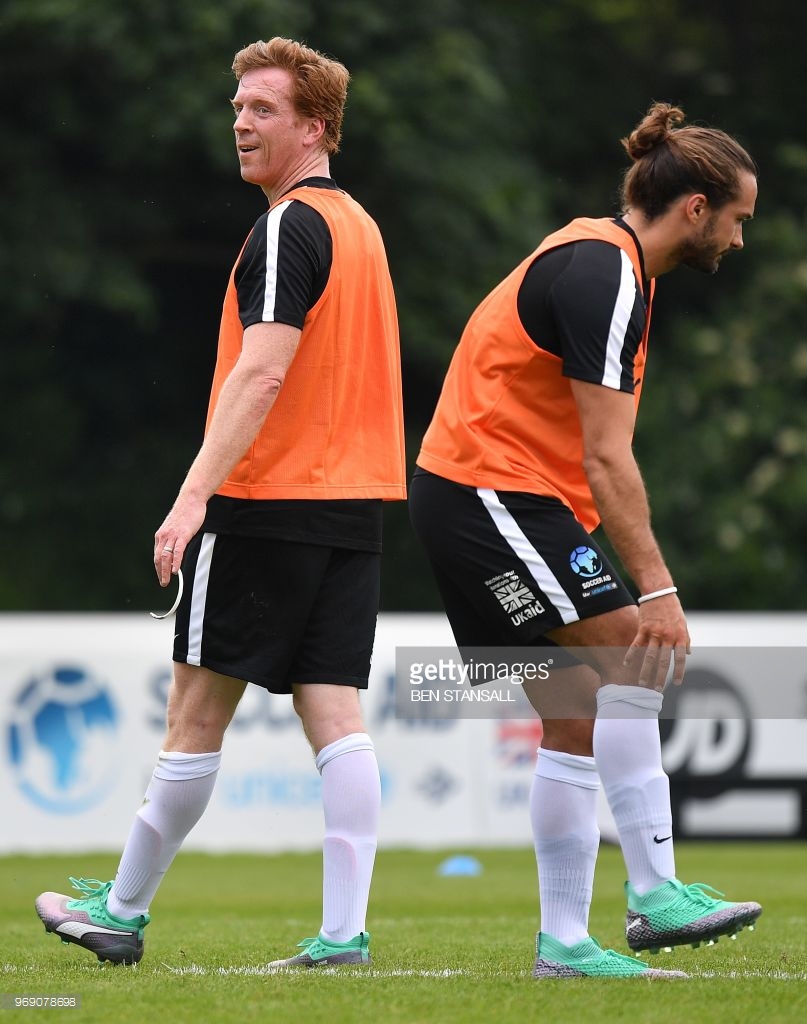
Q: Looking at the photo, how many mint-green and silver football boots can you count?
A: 4